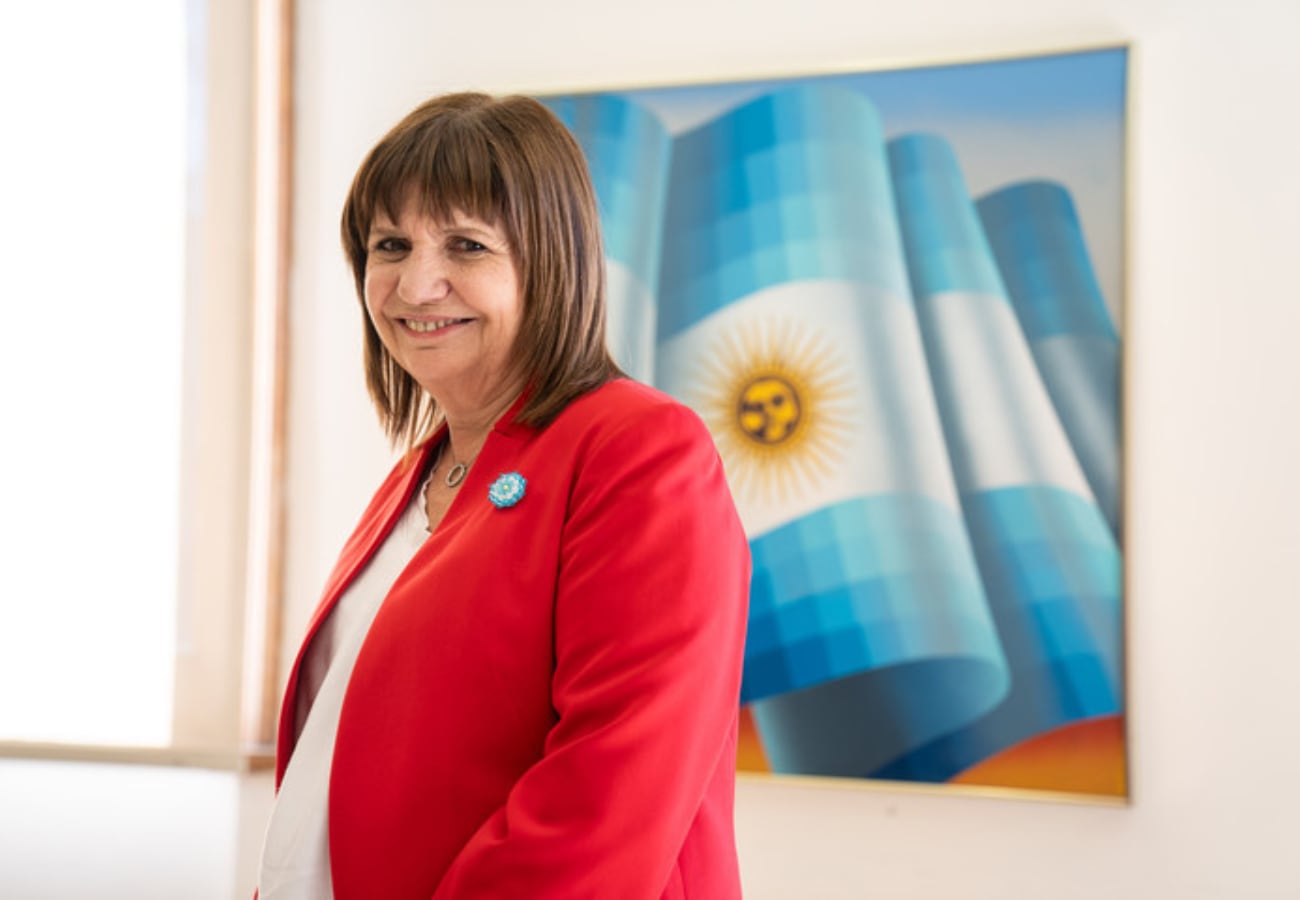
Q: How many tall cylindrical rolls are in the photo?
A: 4